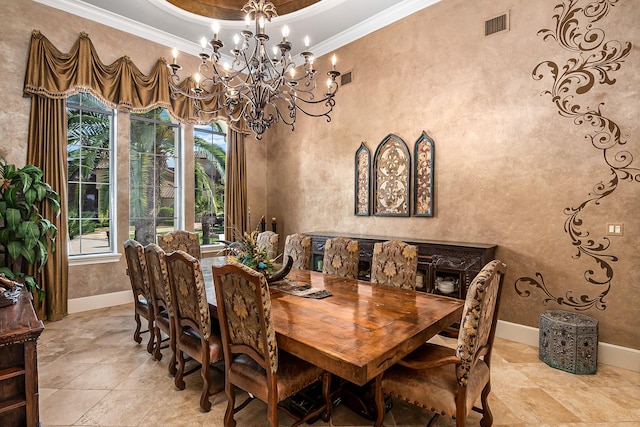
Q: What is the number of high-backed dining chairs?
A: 10